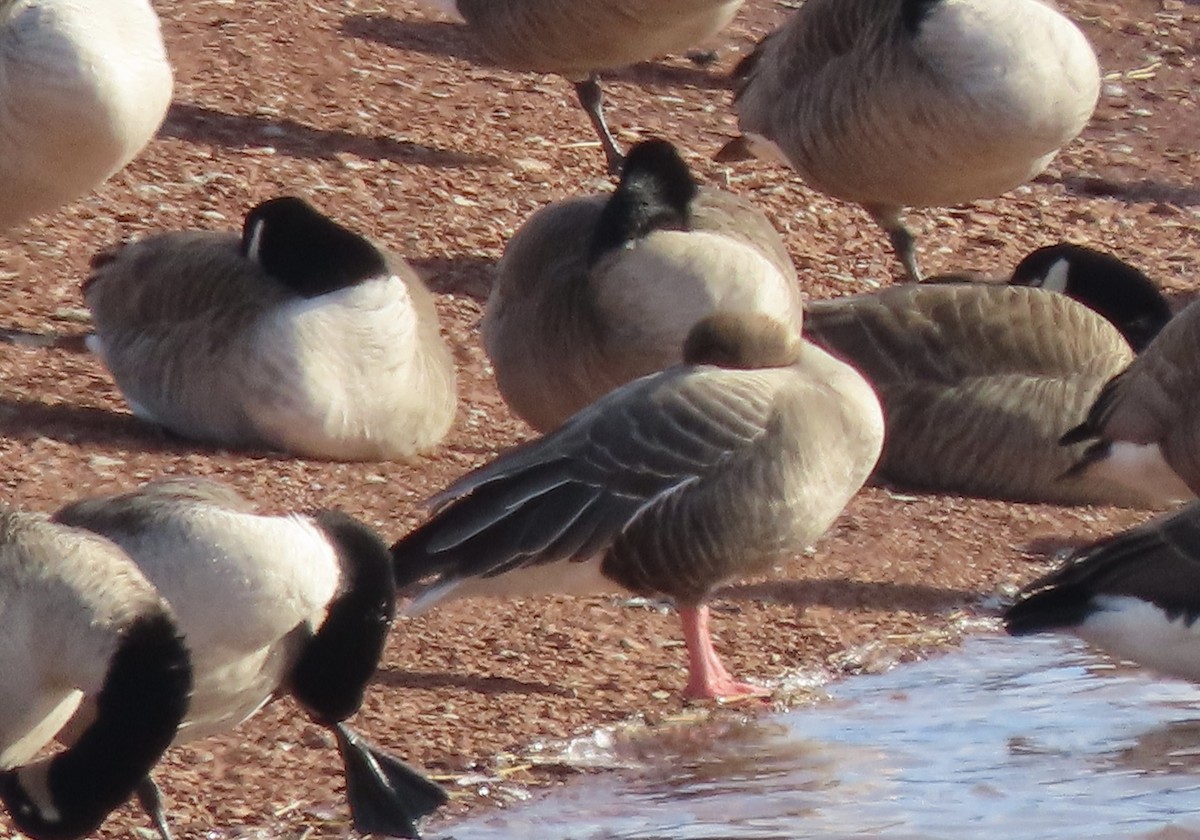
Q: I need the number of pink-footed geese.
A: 1